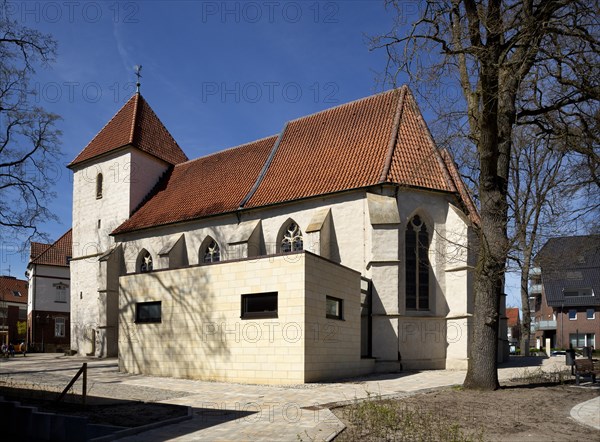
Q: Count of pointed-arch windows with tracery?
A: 4